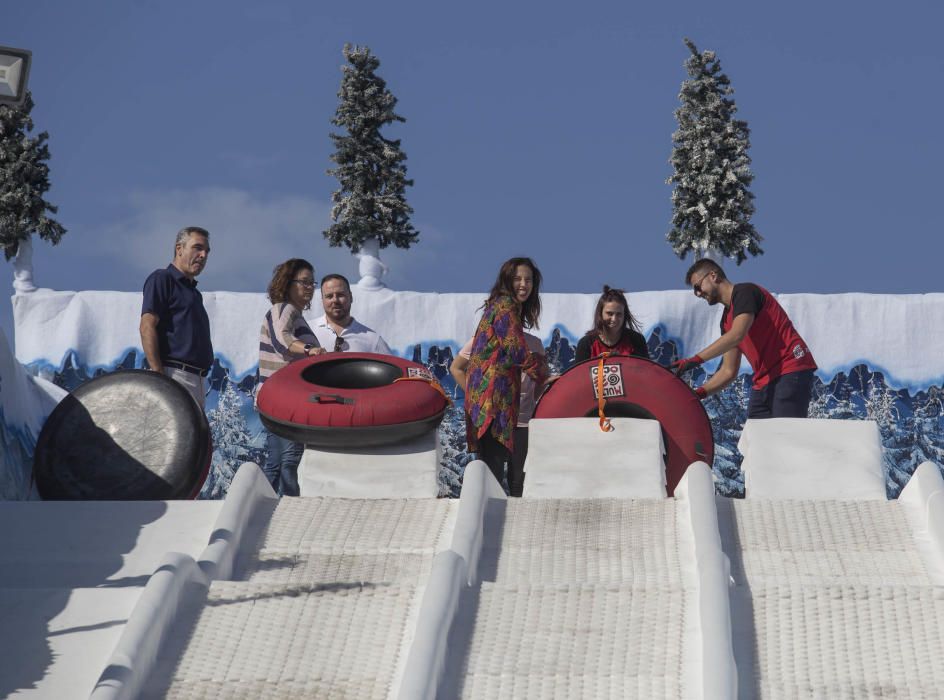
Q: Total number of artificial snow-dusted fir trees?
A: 3